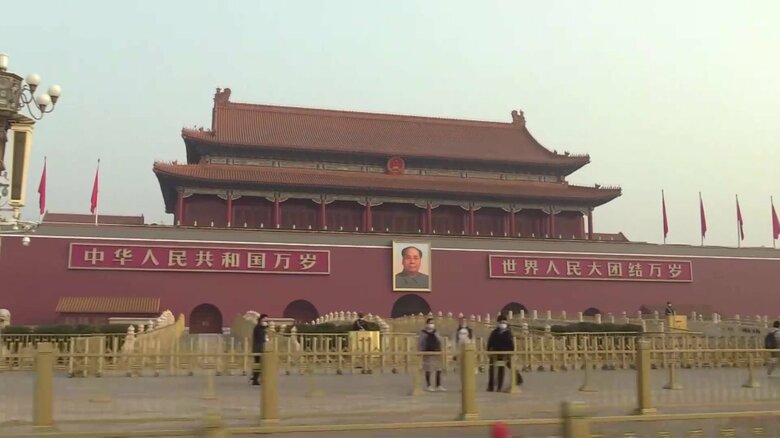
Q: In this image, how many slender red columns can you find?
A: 10